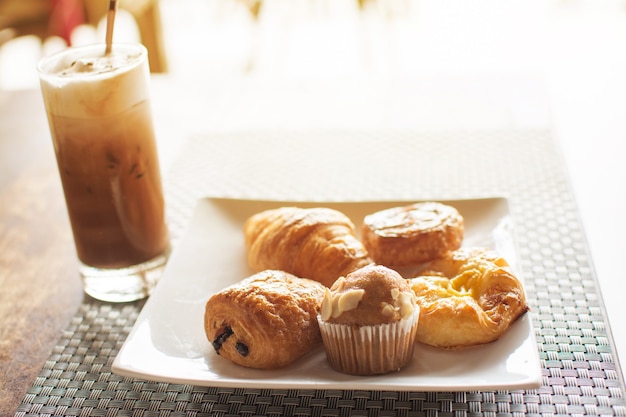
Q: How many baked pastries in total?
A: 5